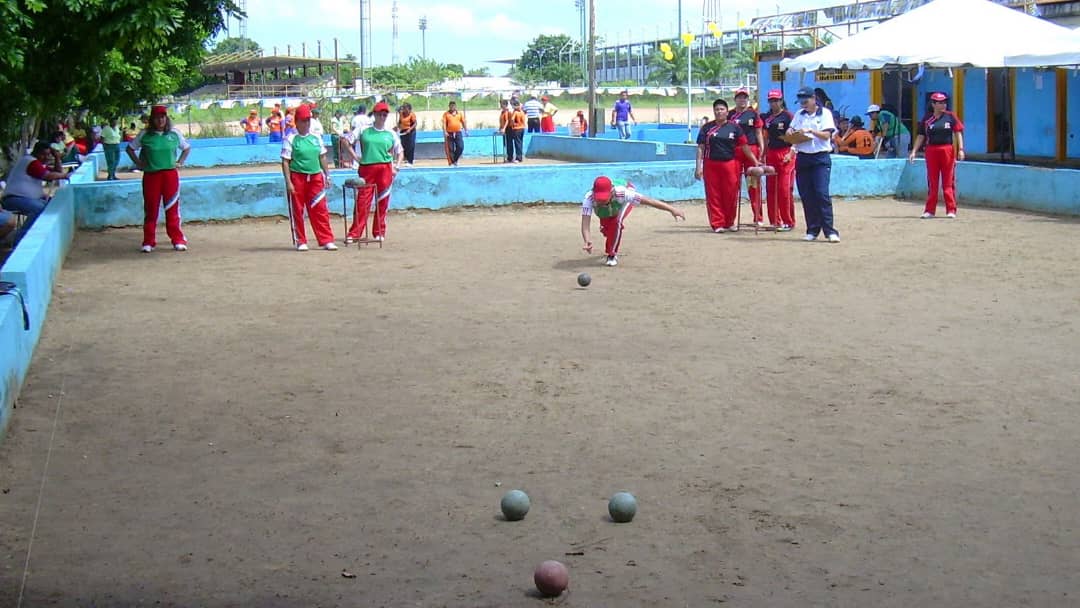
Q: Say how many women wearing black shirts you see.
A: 4